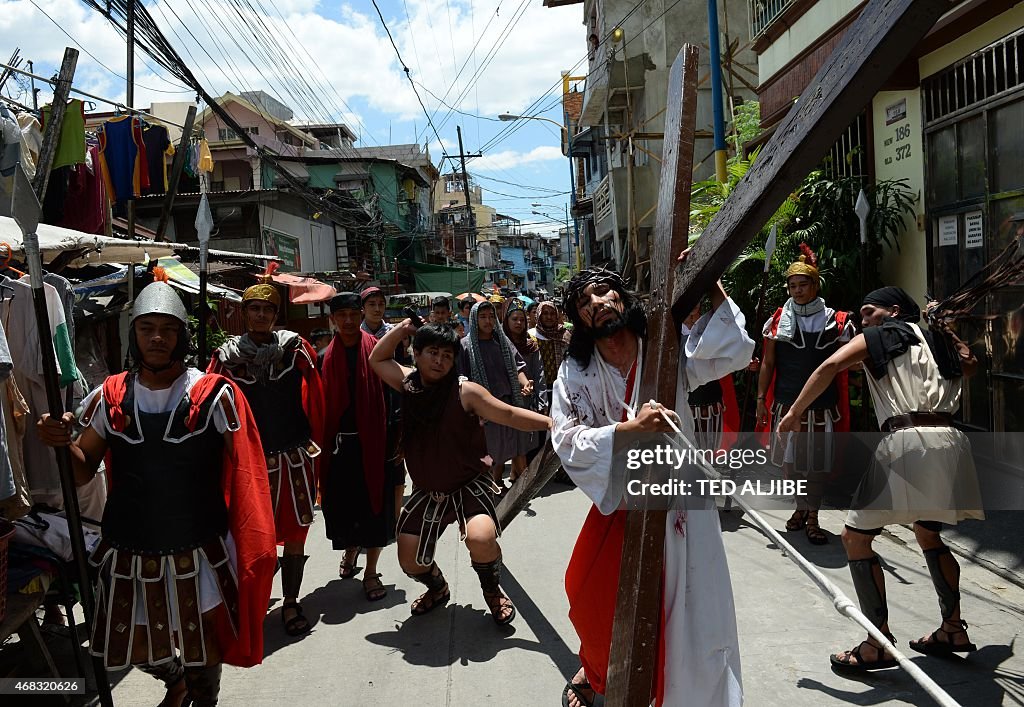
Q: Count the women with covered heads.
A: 3